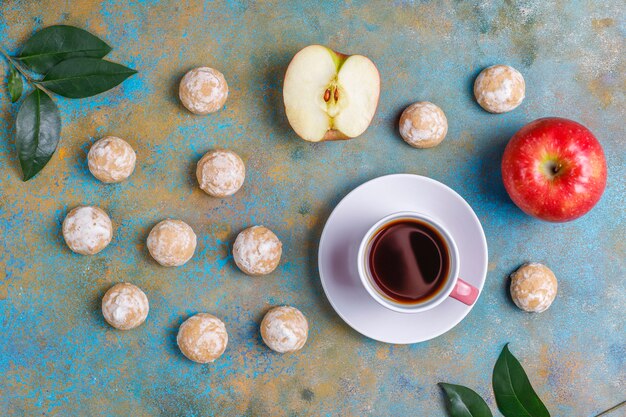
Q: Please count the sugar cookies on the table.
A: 12